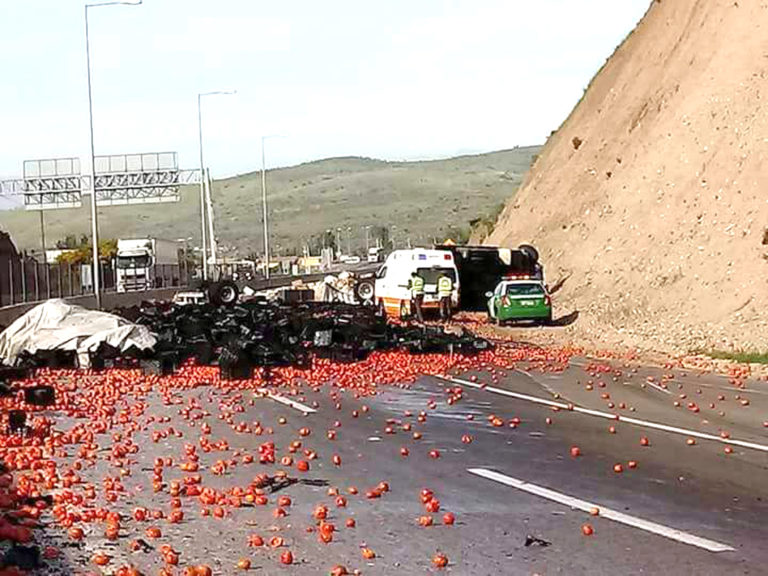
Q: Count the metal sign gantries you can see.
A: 1